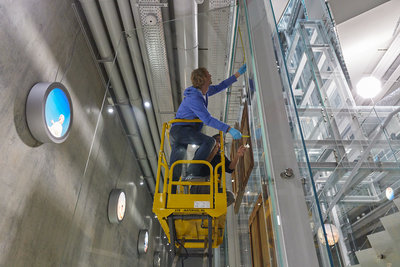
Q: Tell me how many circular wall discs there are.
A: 4